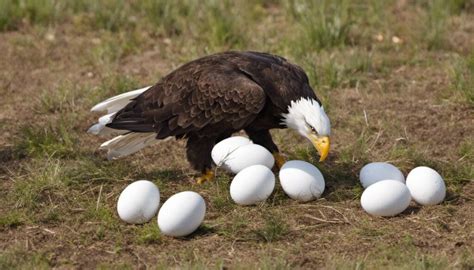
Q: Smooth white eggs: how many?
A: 9